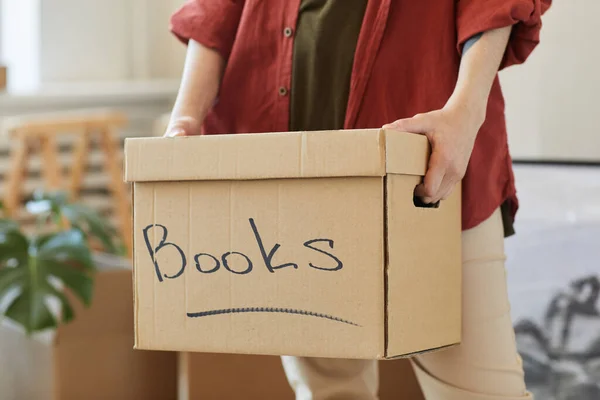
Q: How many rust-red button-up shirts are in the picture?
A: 1